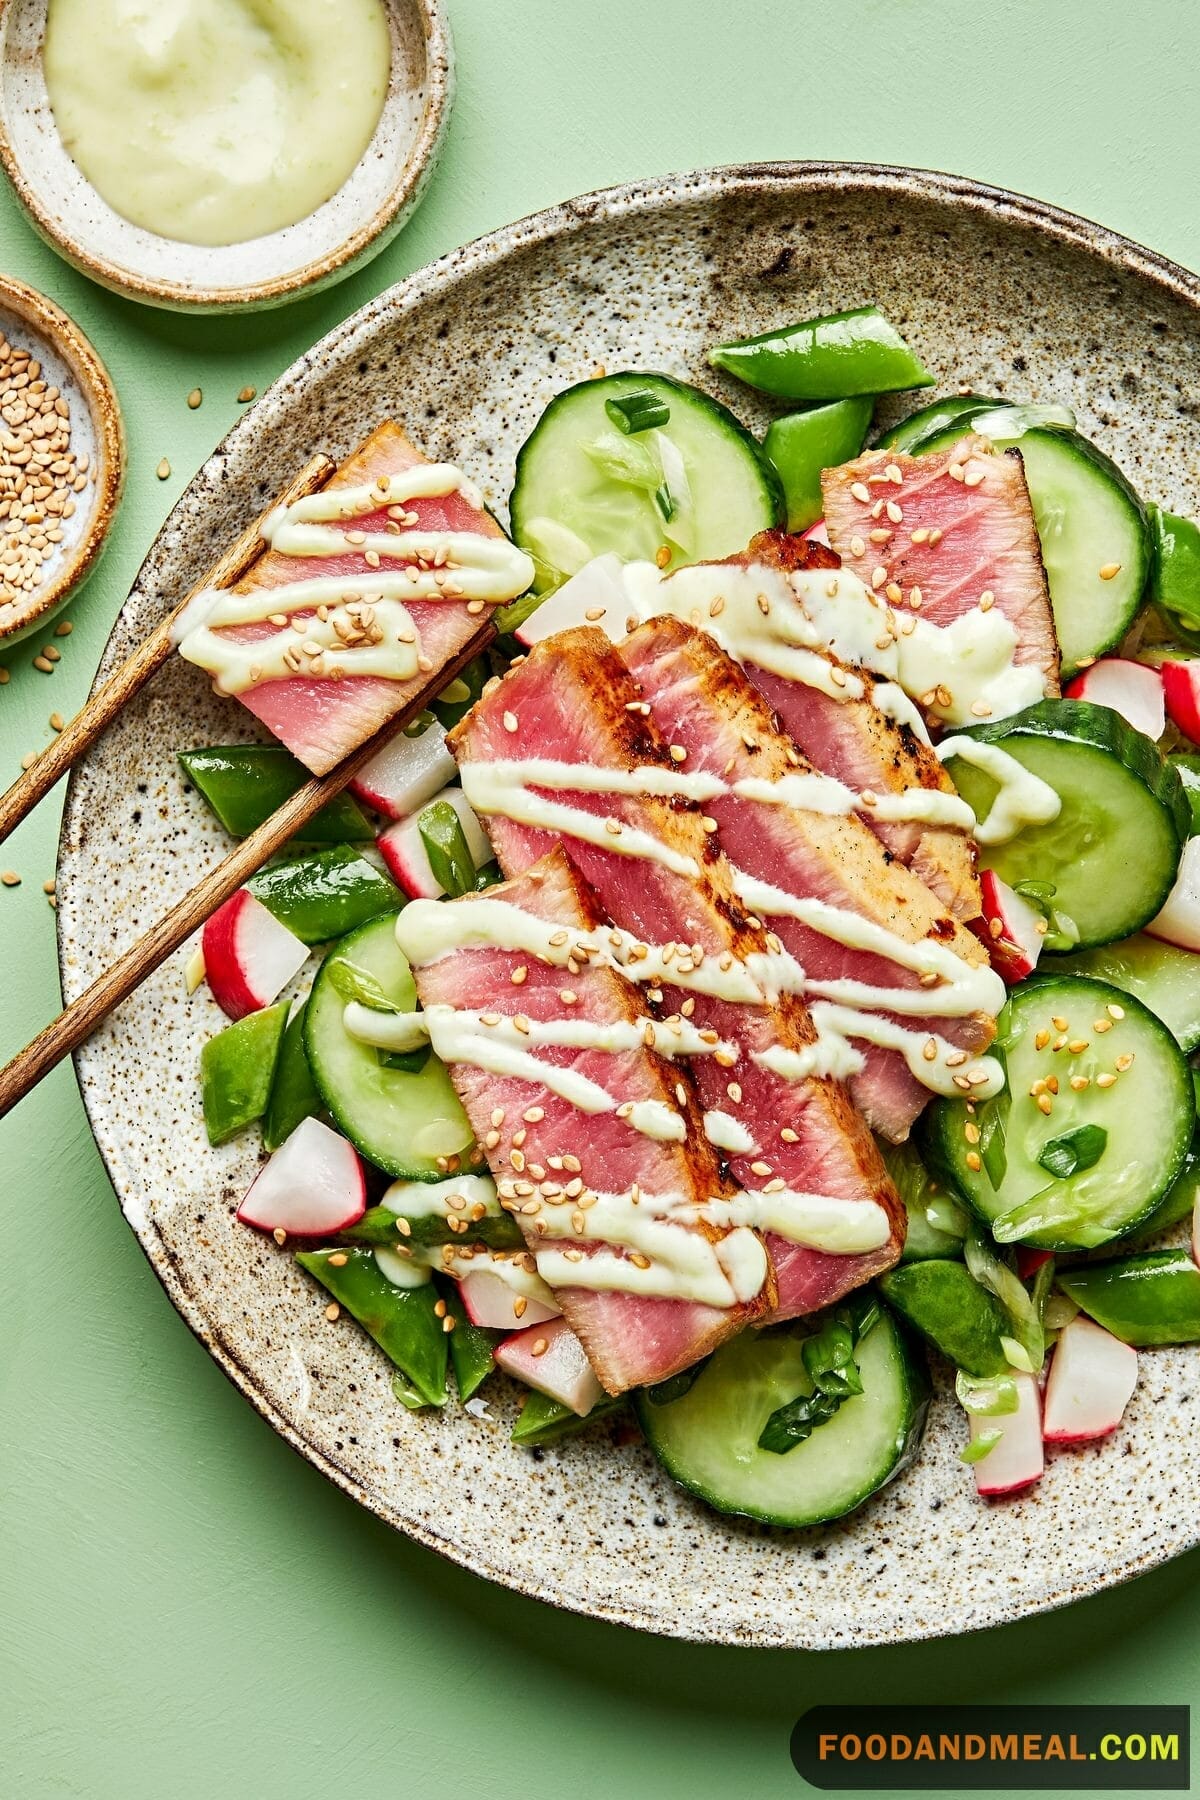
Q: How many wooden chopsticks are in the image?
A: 2